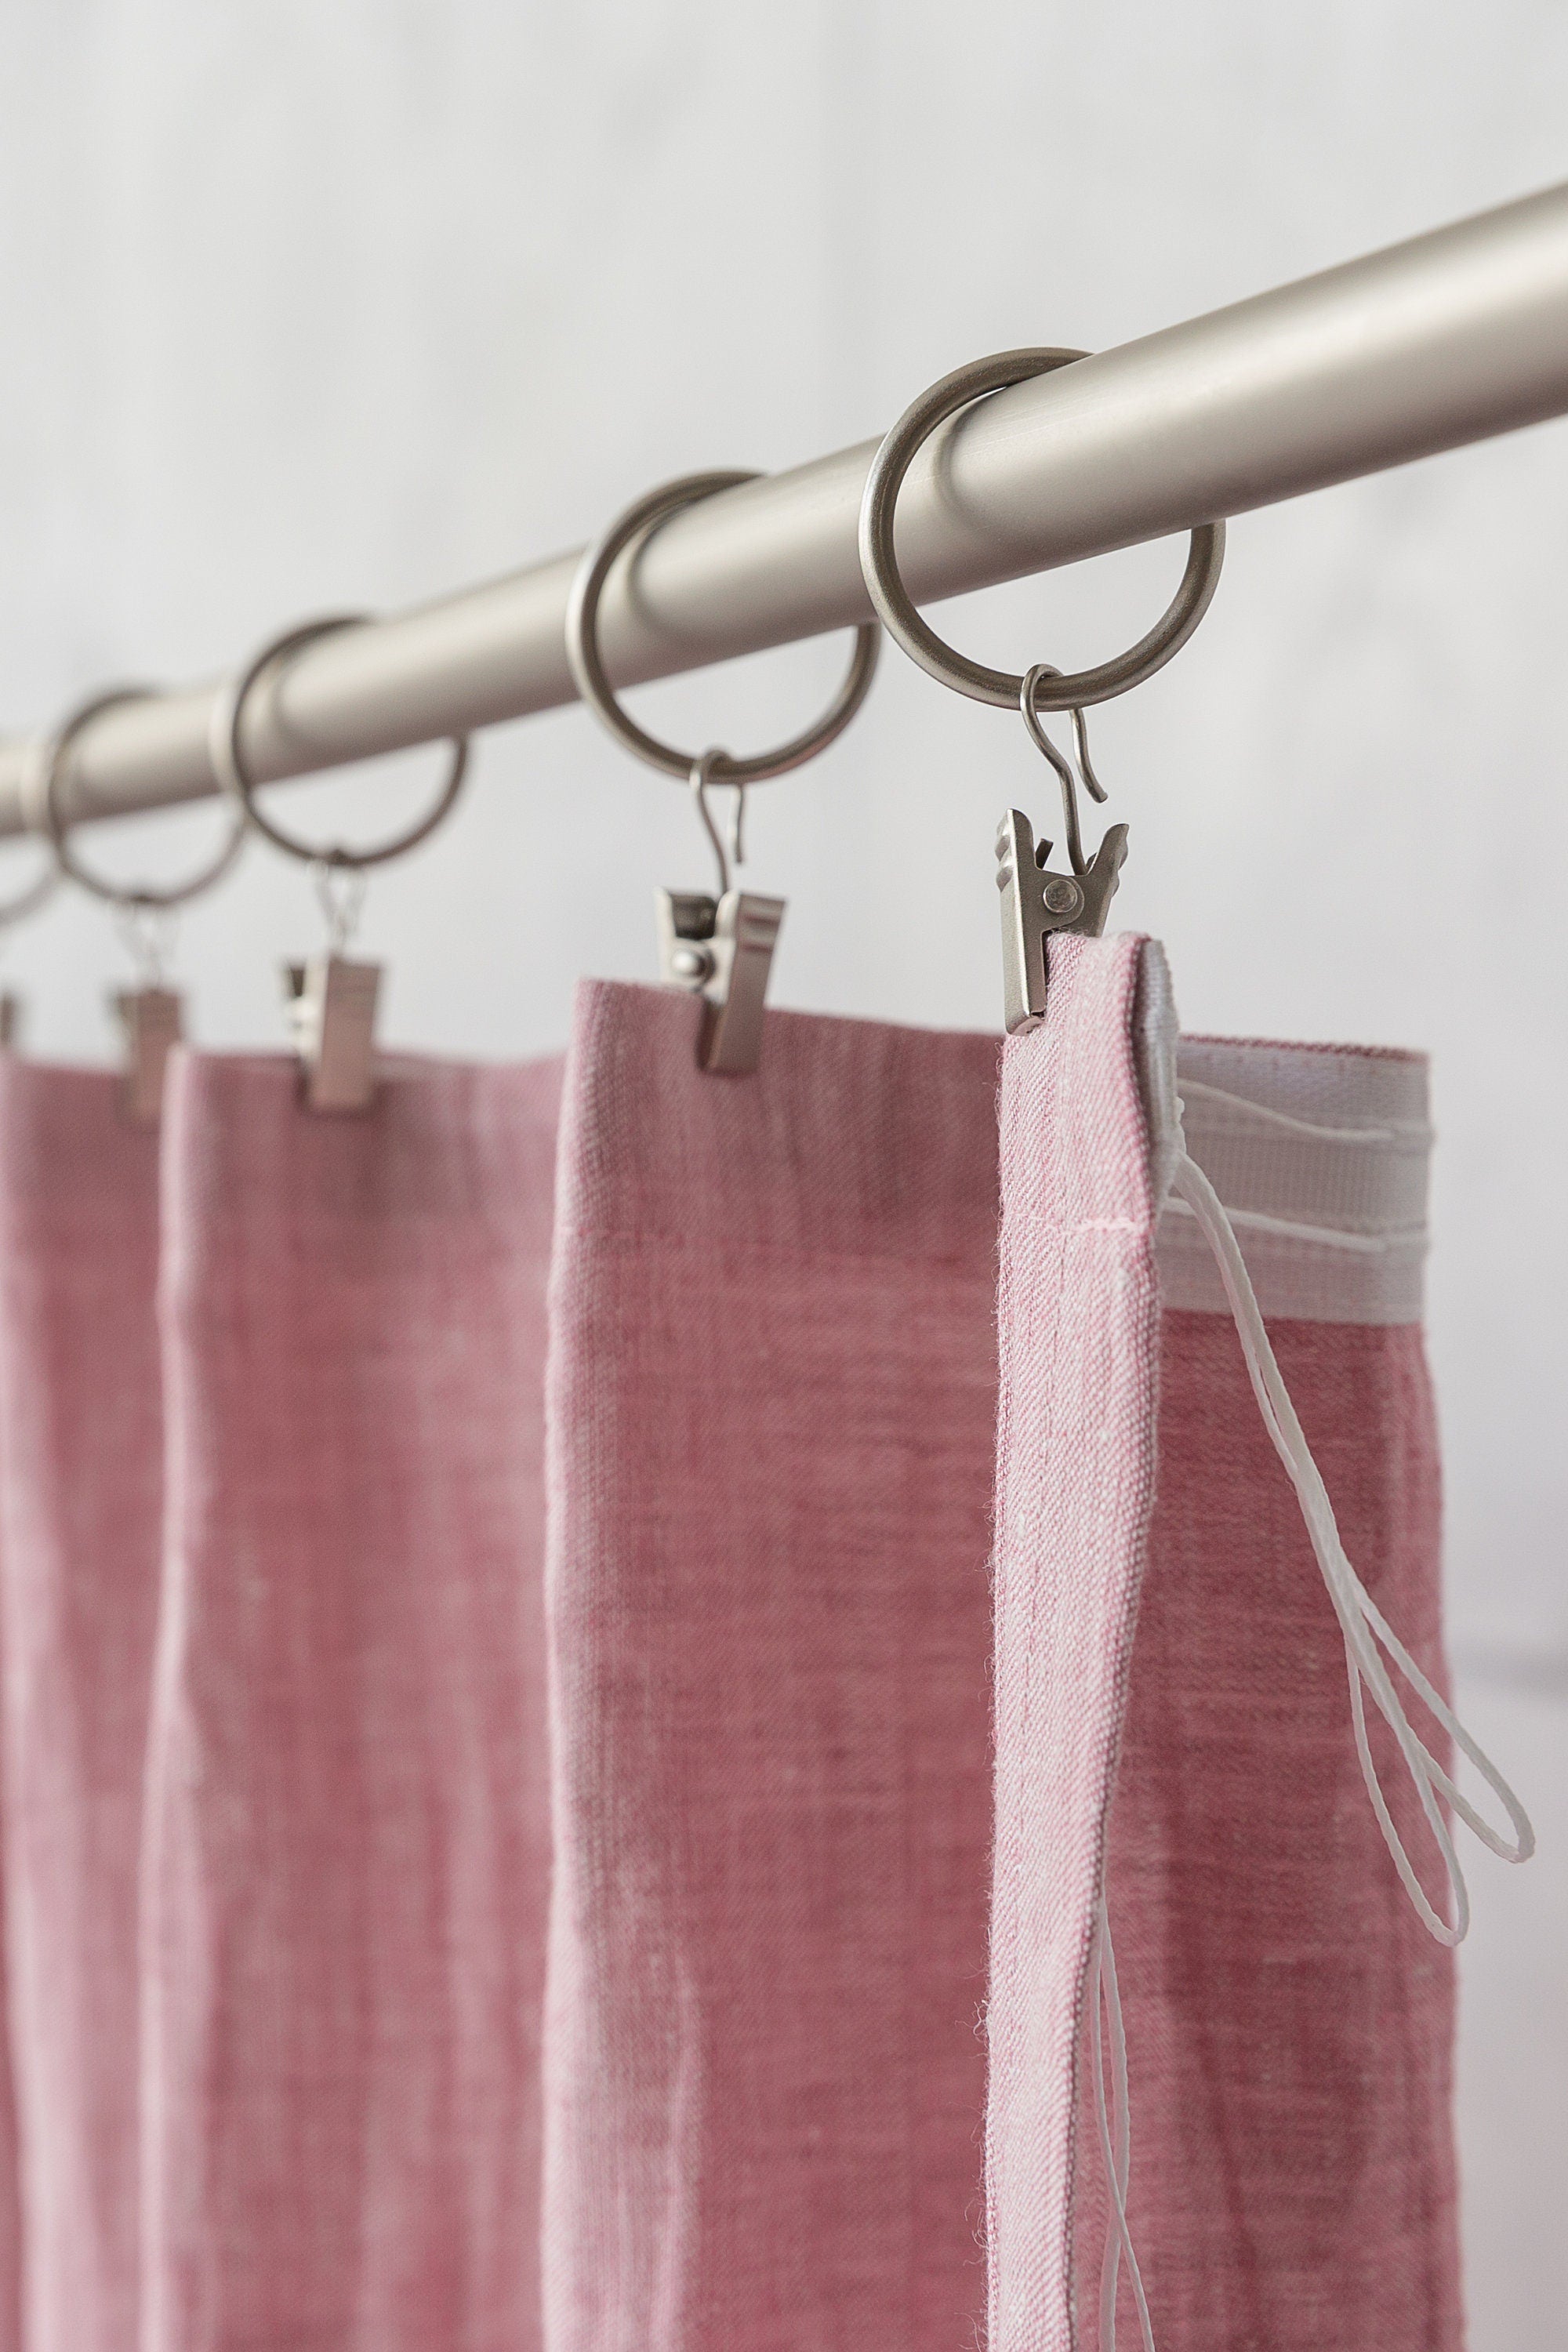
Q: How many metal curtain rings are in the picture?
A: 5